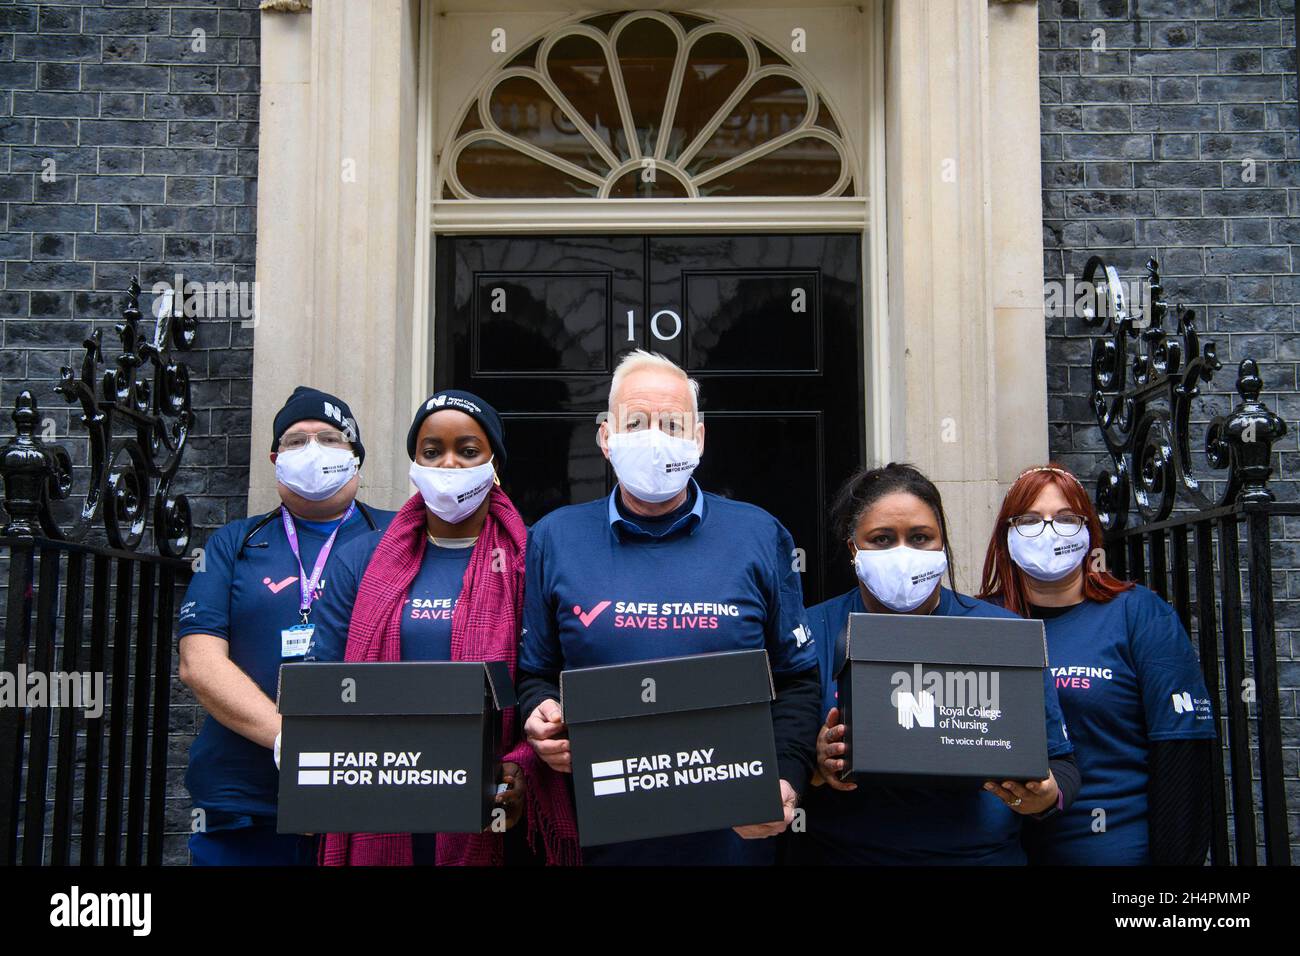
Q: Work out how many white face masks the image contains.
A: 5